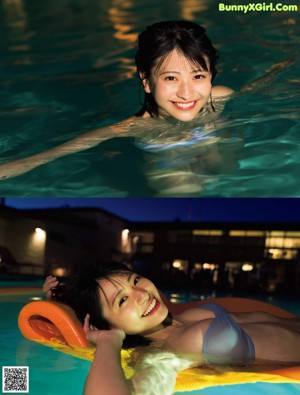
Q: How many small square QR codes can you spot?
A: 1